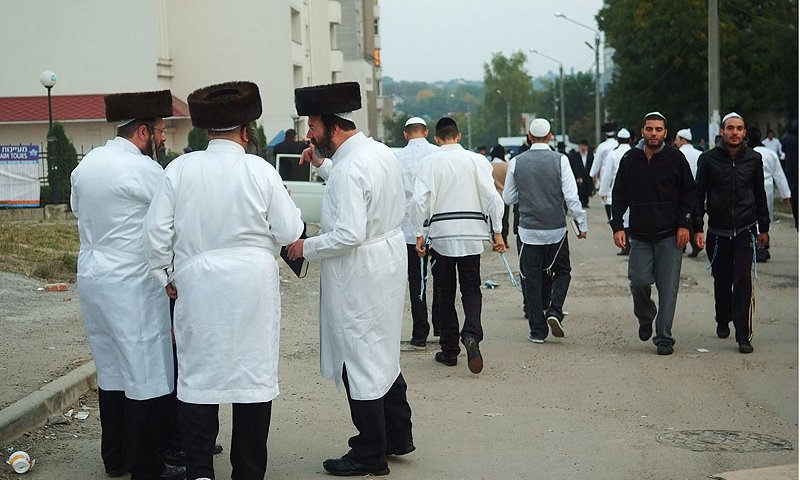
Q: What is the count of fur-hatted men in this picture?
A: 3